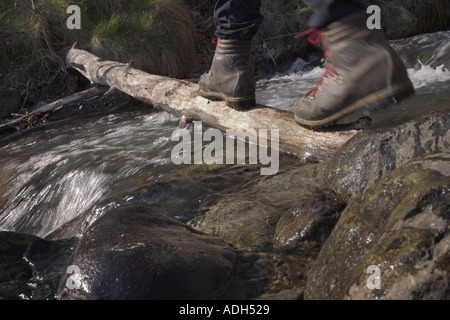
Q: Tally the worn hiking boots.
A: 2